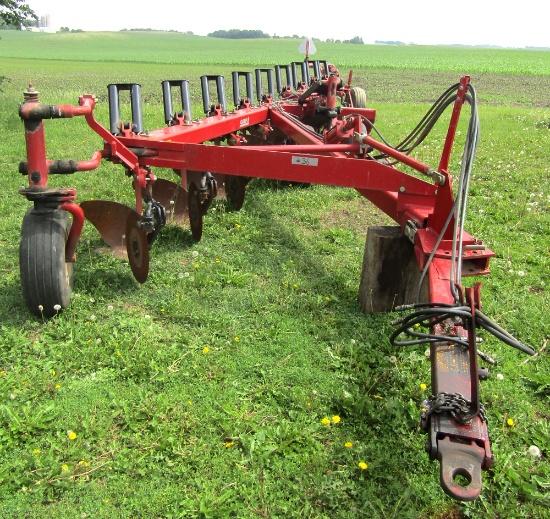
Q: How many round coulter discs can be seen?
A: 3